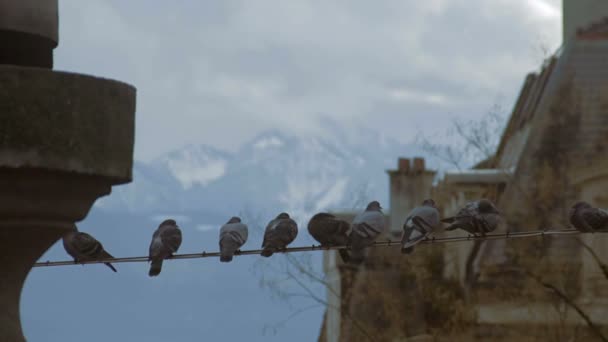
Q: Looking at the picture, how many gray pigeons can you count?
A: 9